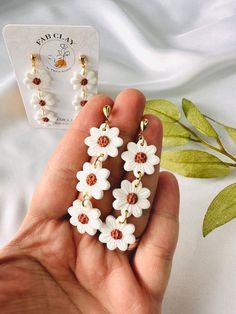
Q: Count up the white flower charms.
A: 11